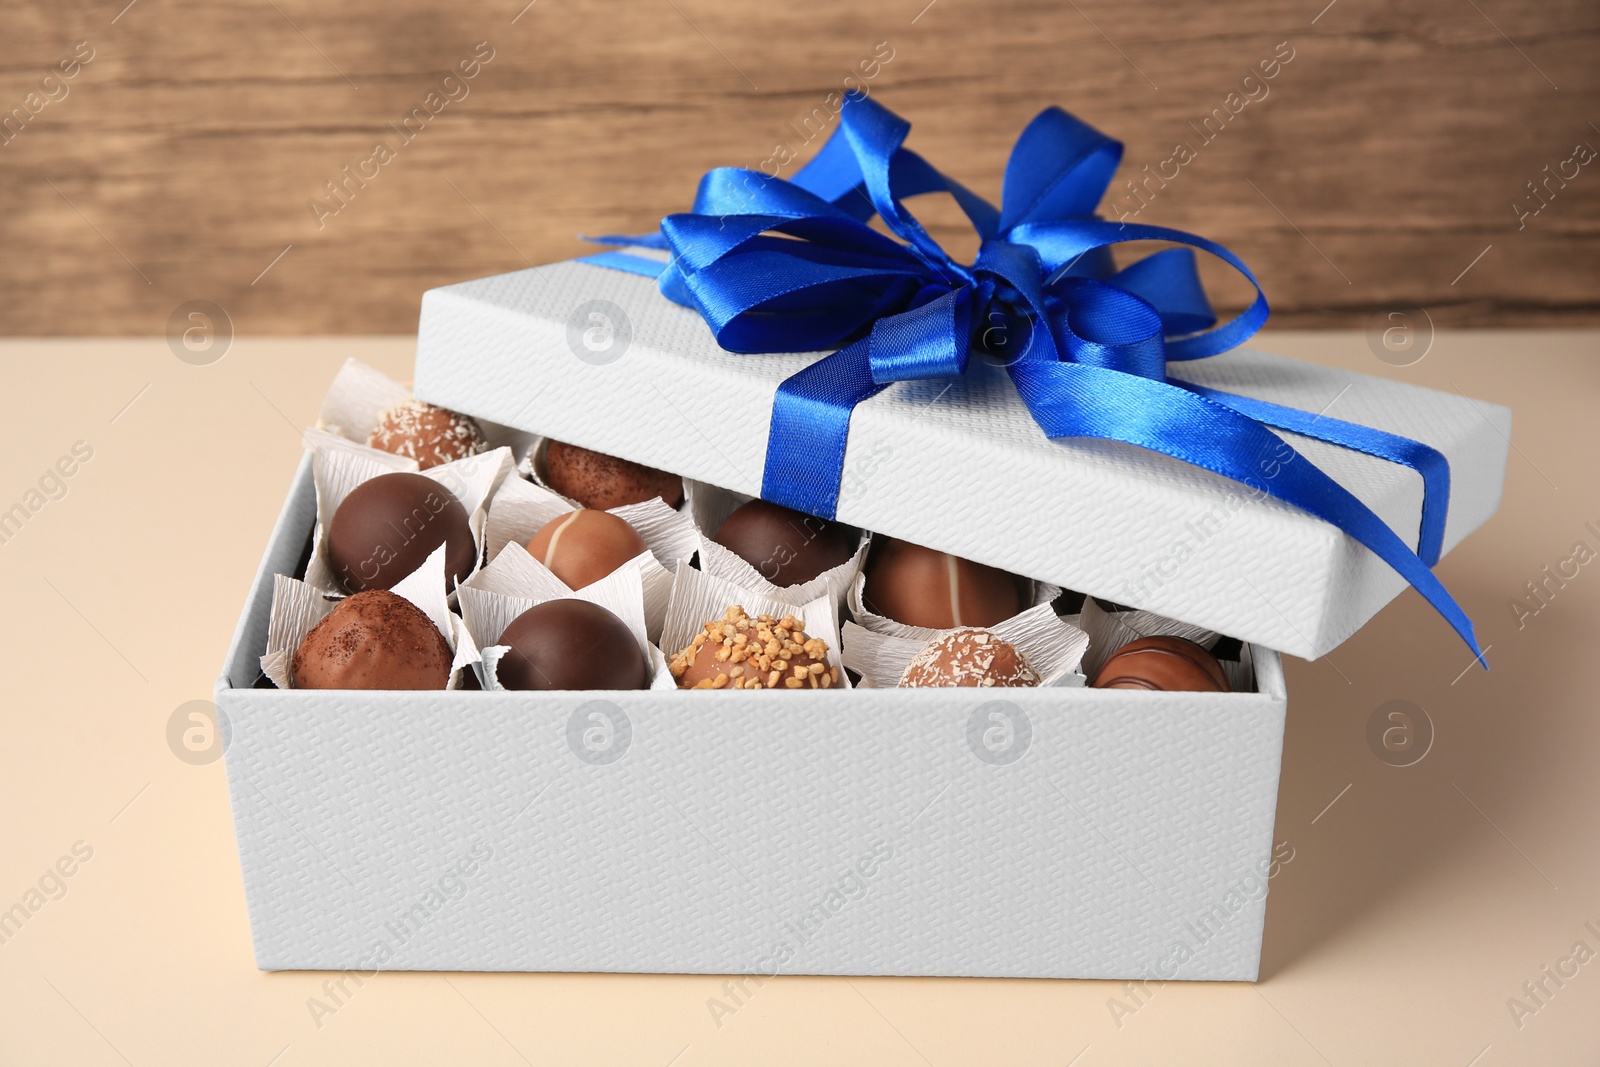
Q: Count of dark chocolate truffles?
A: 3